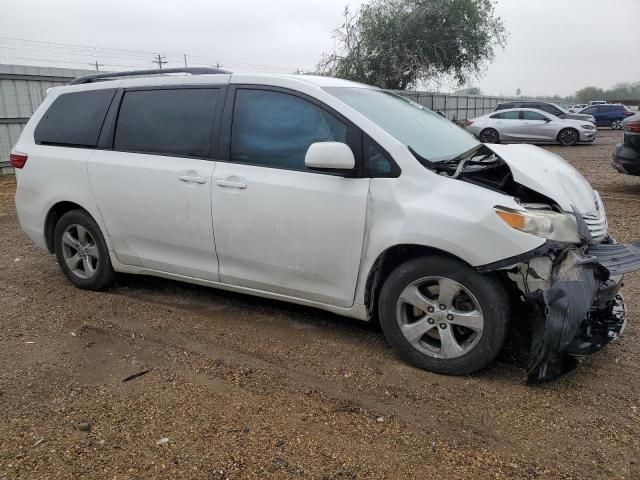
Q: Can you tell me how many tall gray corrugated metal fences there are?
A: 1